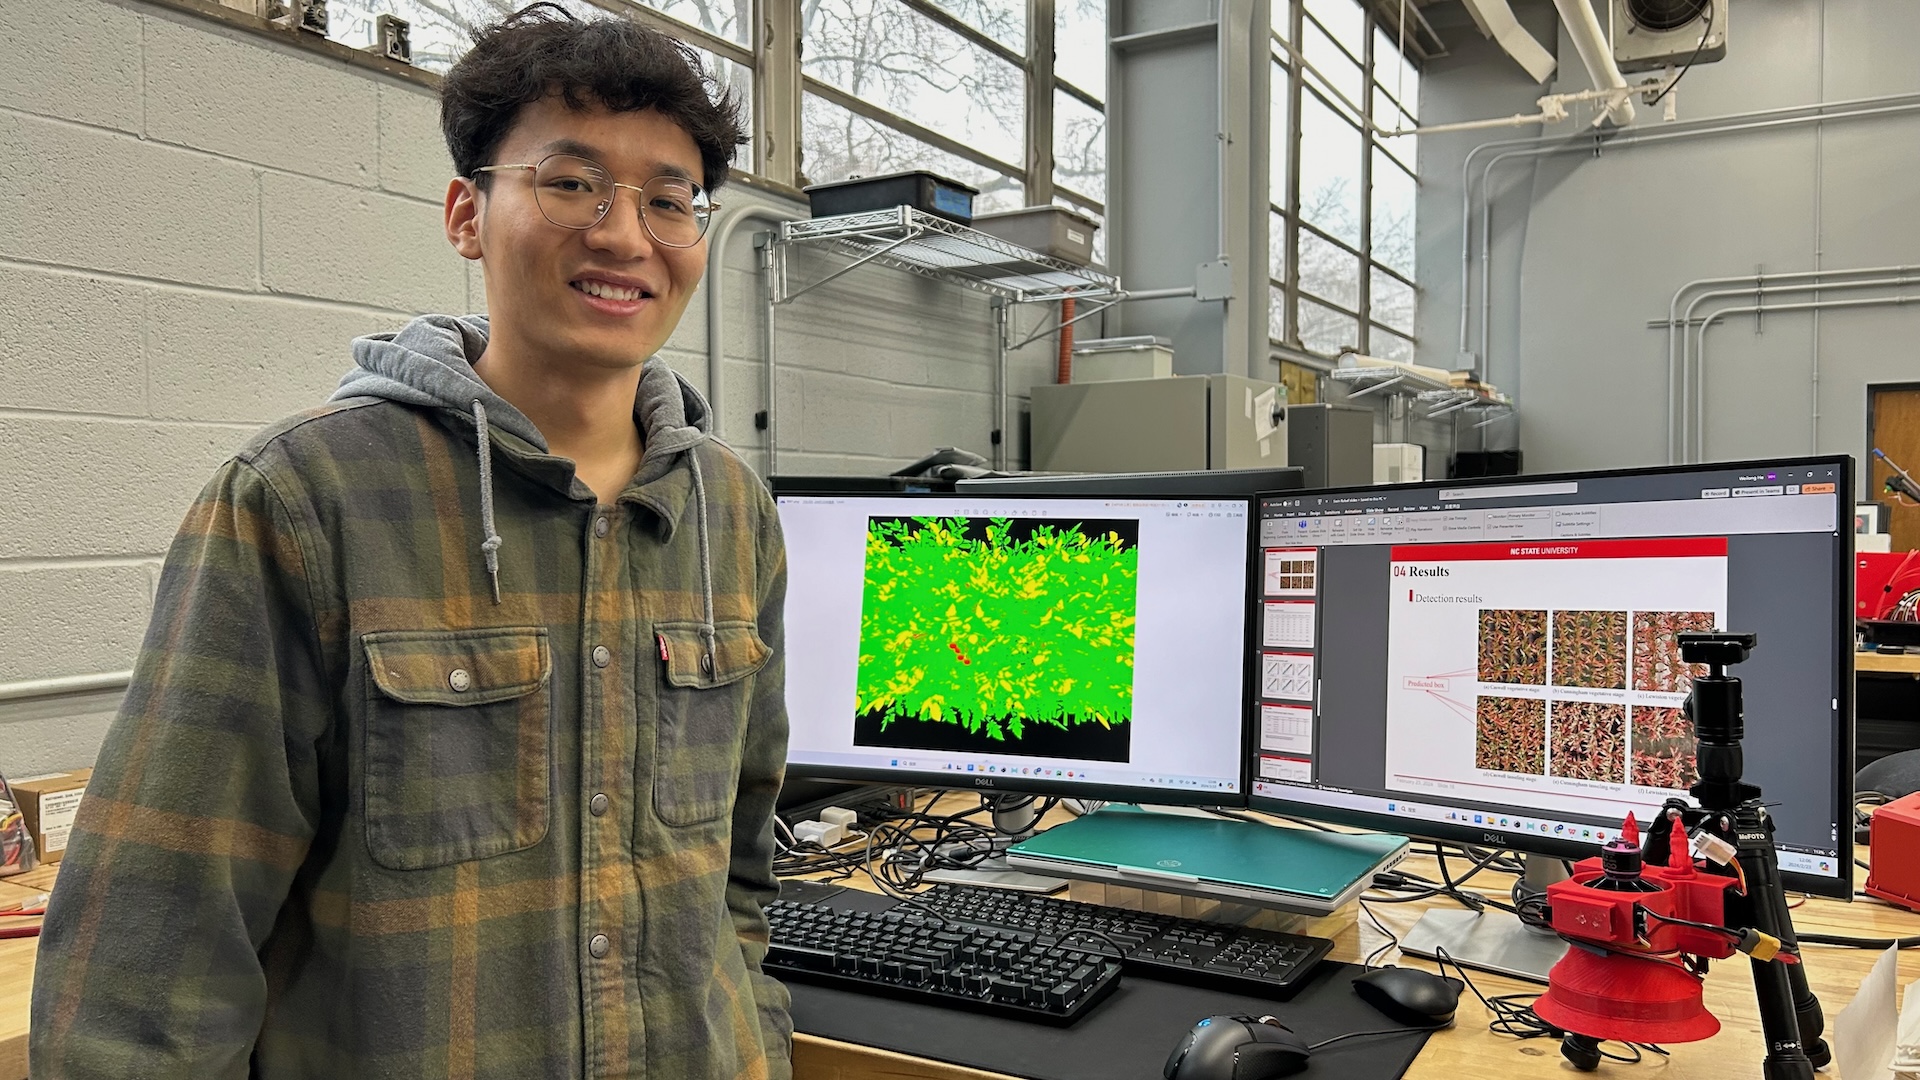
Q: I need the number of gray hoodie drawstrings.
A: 2